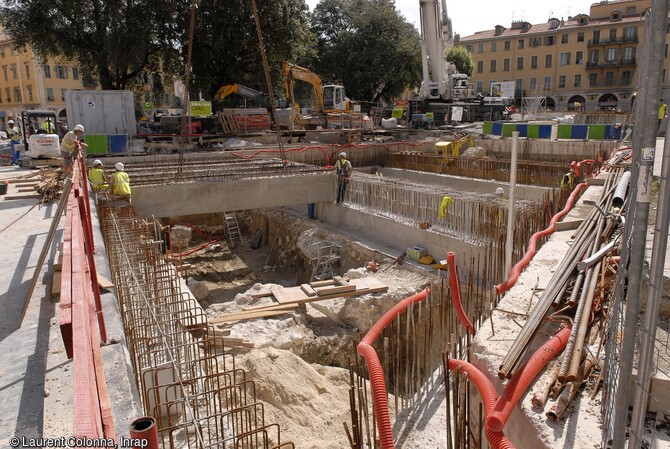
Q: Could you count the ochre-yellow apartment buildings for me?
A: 2